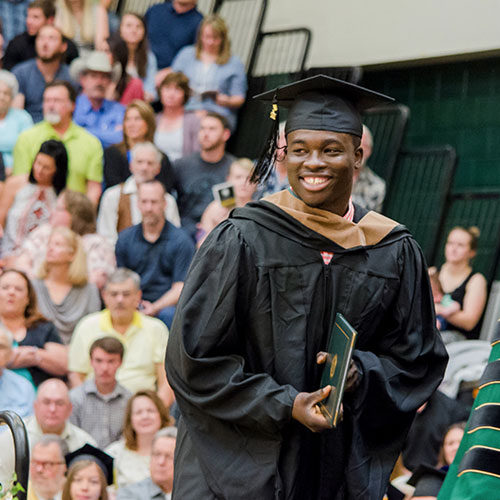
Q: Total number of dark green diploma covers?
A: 1